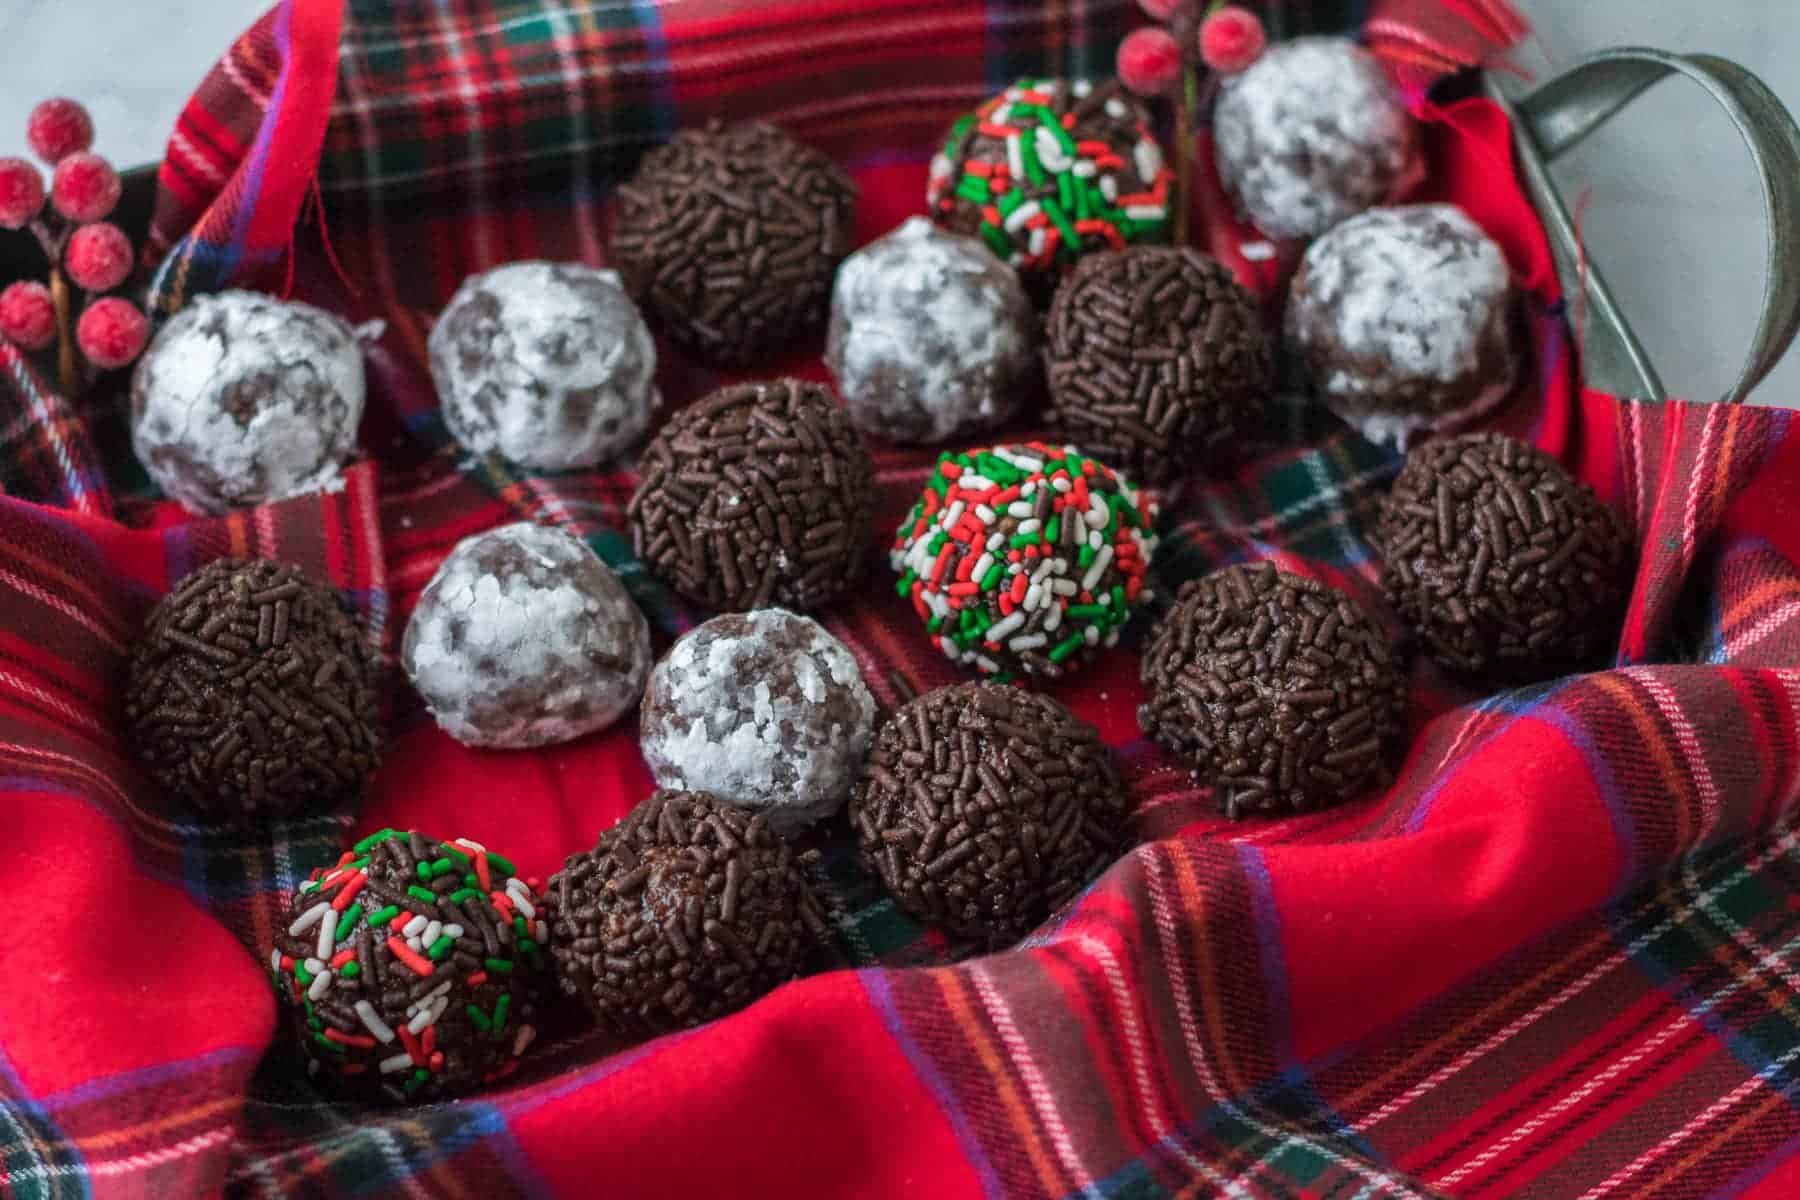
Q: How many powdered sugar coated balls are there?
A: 7